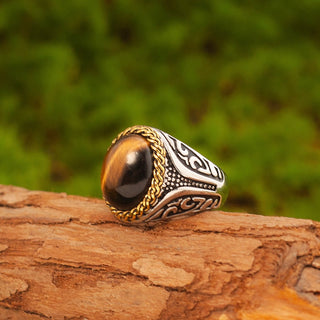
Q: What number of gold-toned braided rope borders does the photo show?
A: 1